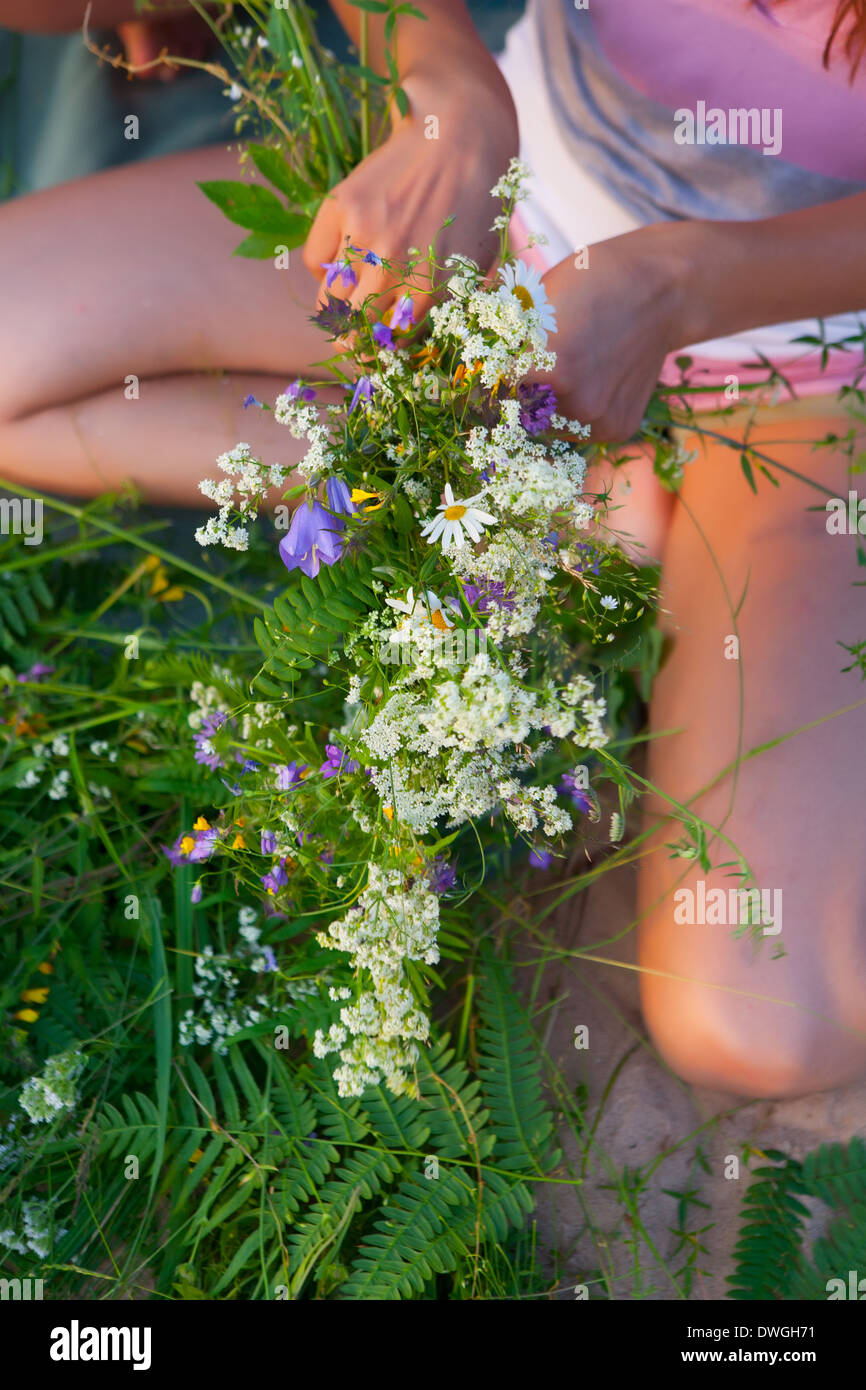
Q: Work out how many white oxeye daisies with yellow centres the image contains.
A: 3